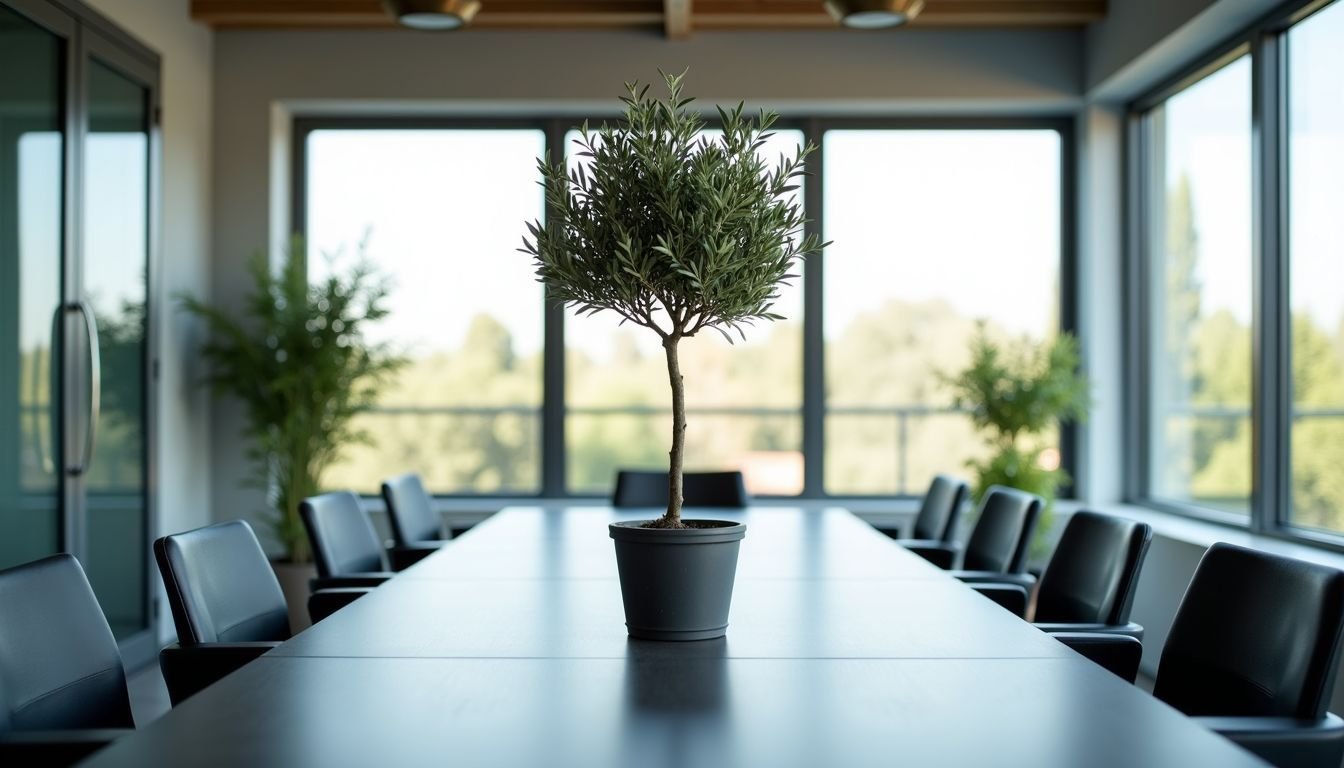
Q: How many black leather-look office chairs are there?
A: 9